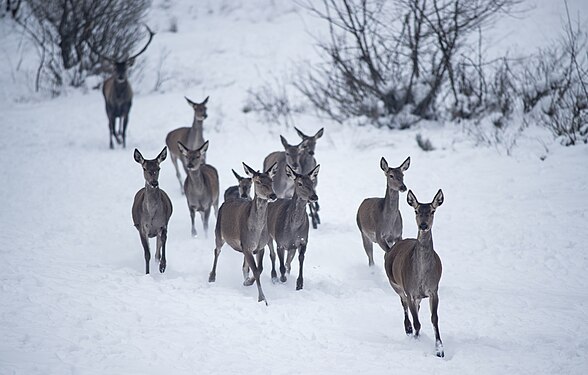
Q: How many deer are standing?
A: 11